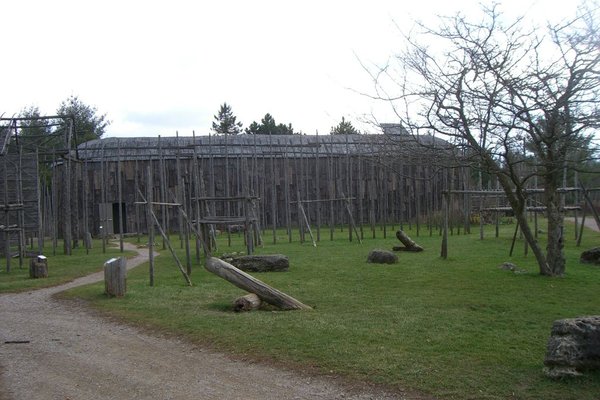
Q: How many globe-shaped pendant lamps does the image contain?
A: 0